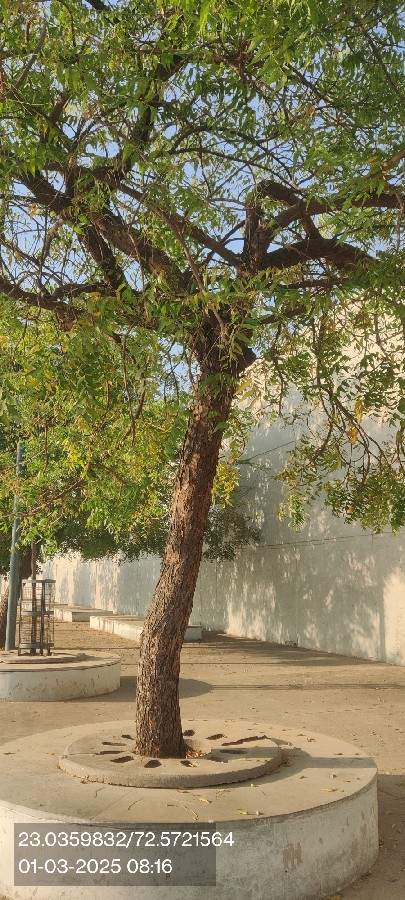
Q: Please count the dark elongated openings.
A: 11